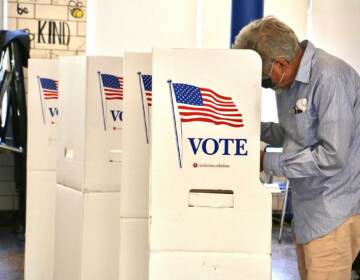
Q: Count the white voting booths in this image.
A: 4